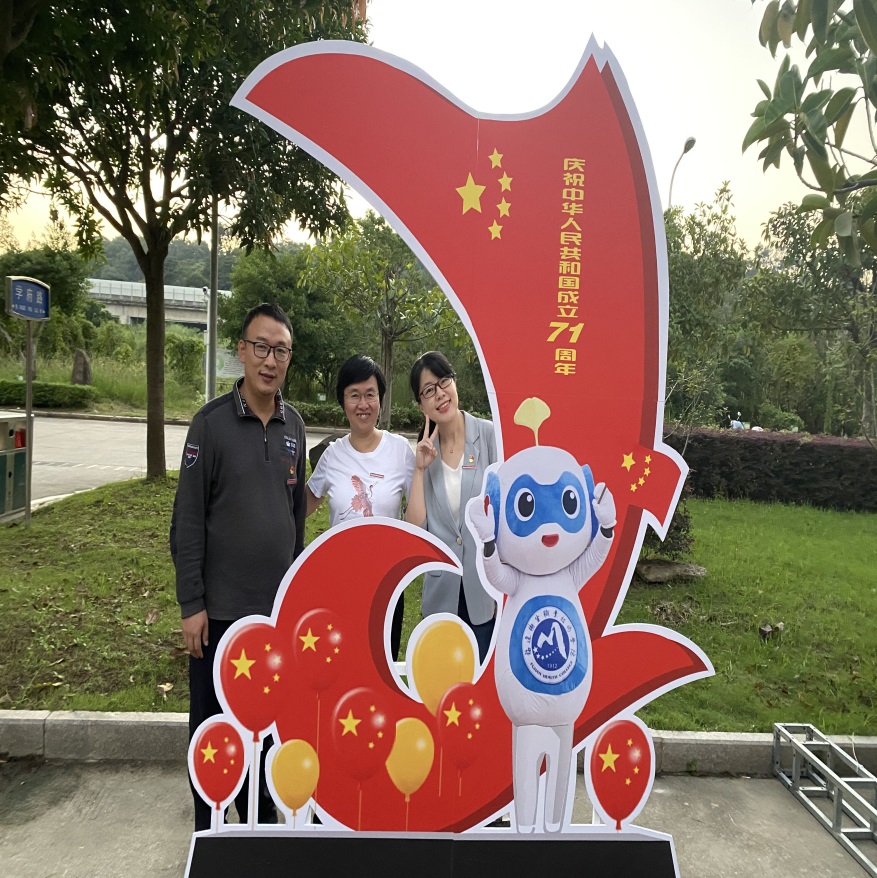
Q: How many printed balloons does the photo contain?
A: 9